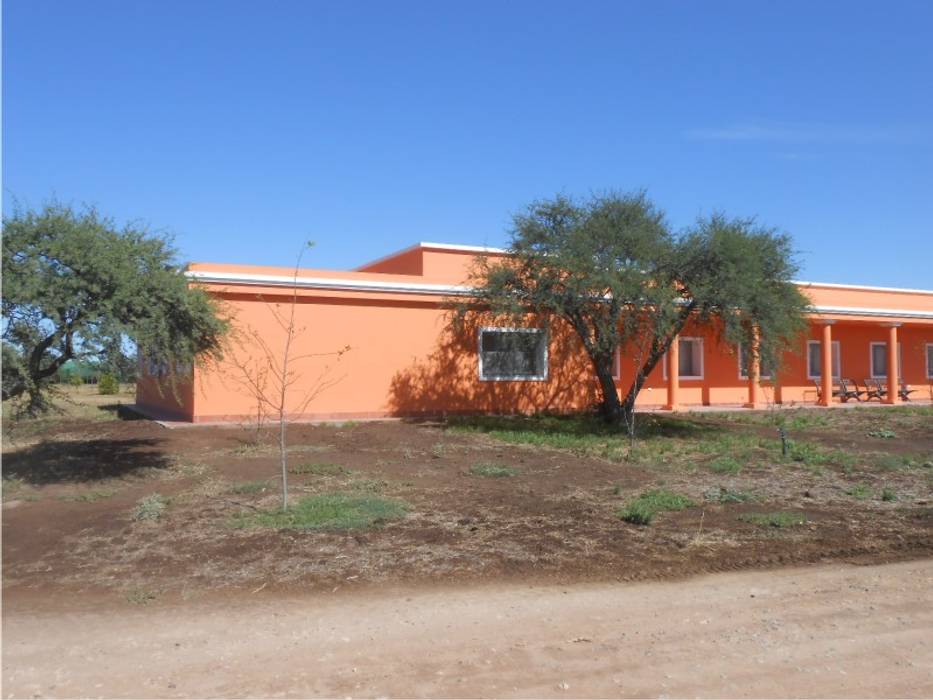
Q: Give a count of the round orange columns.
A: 4